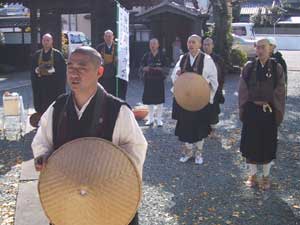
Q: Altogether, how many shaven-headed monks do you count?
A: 7